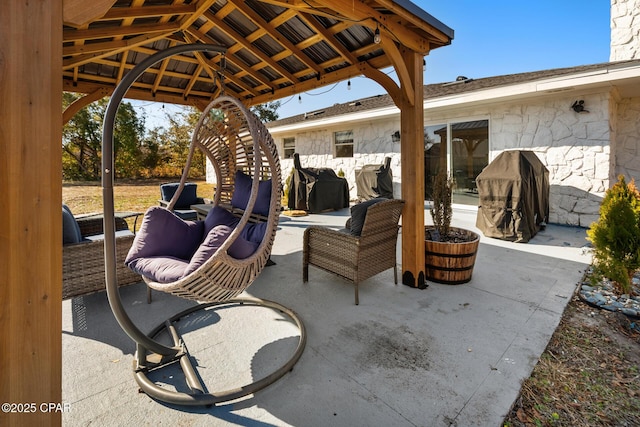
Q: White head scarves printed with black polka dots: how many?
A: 0